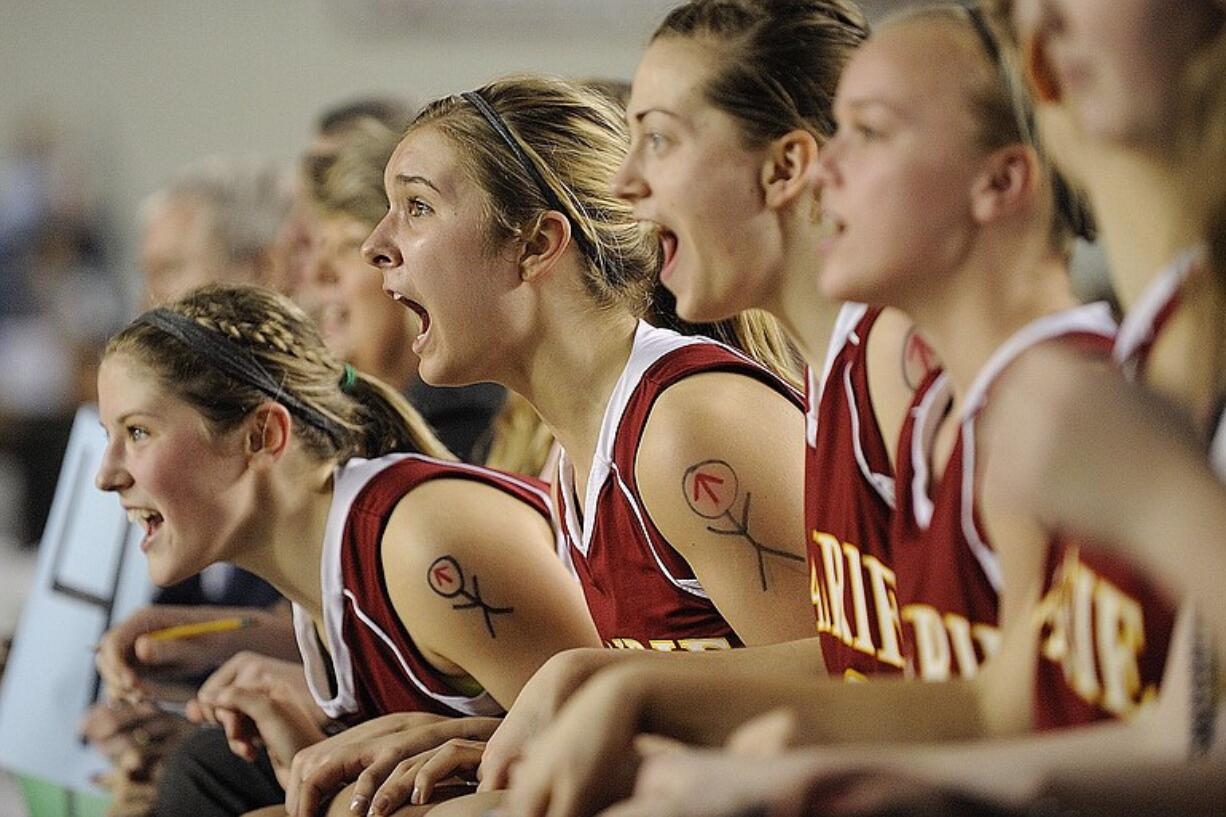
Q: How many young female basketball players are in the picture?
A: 5